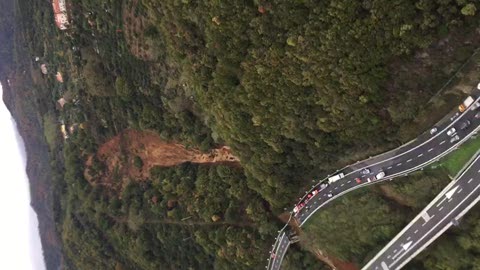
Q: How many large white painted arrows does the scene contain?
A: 2